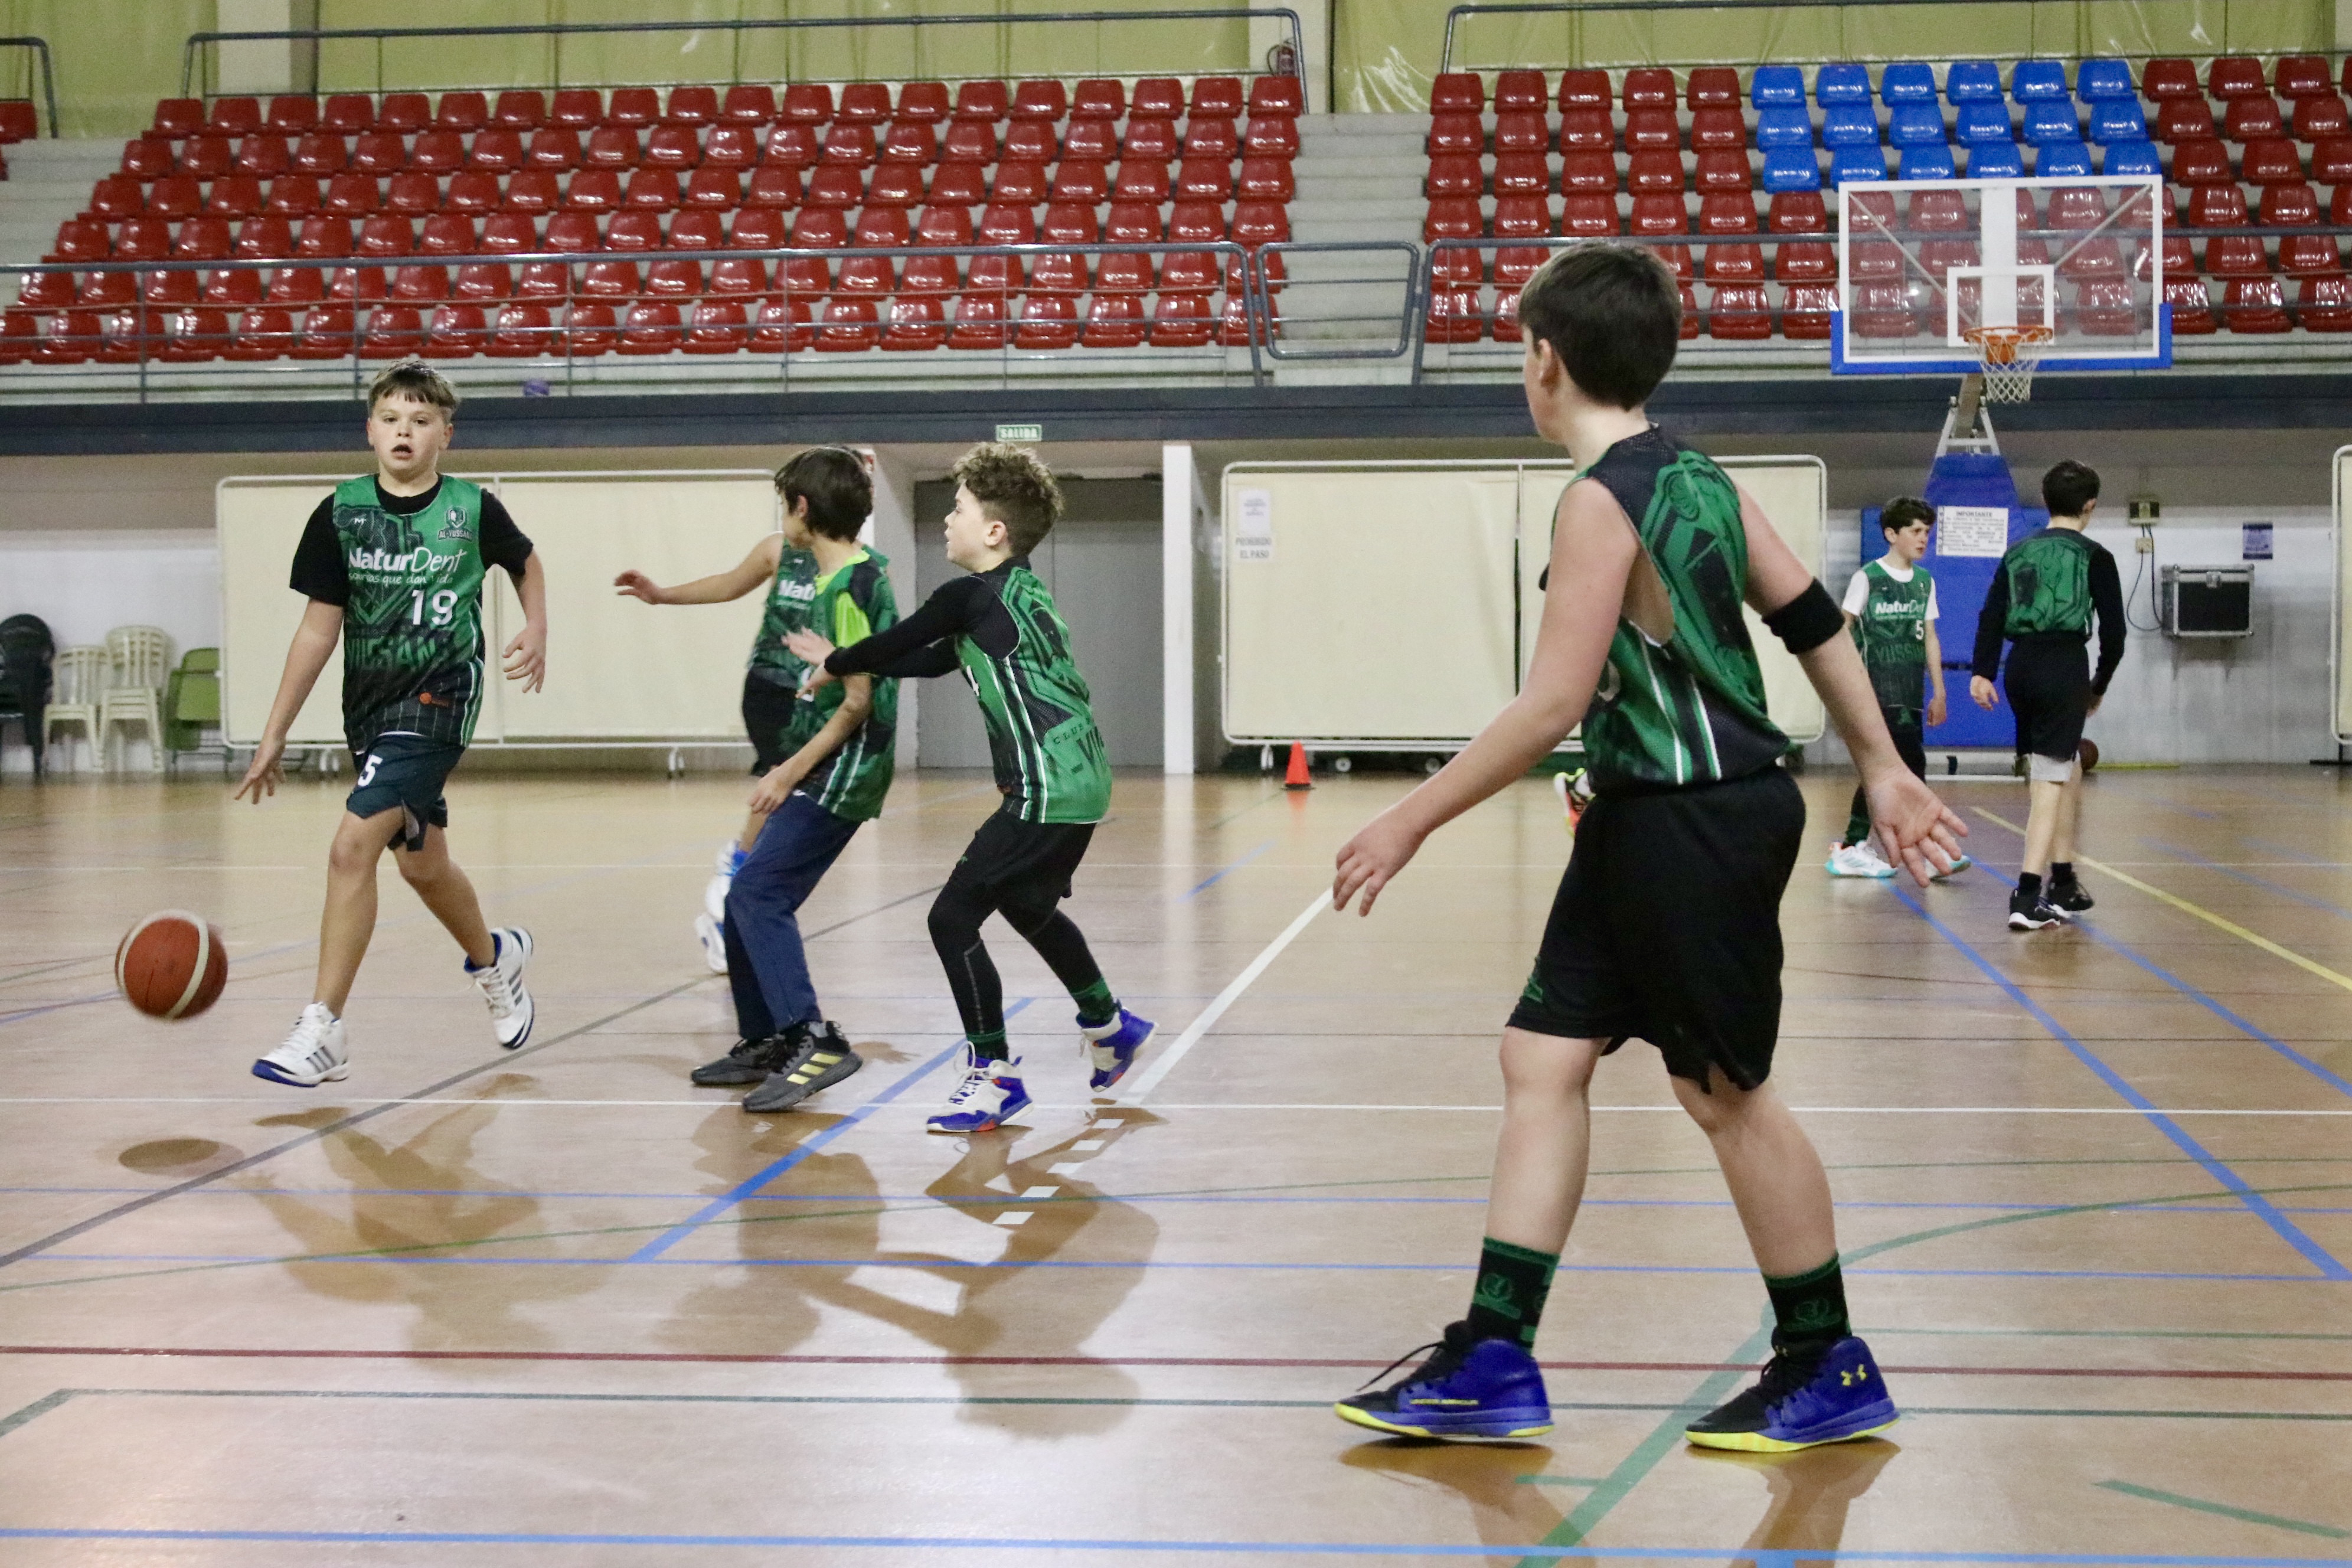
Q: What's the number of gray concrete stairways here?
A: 2